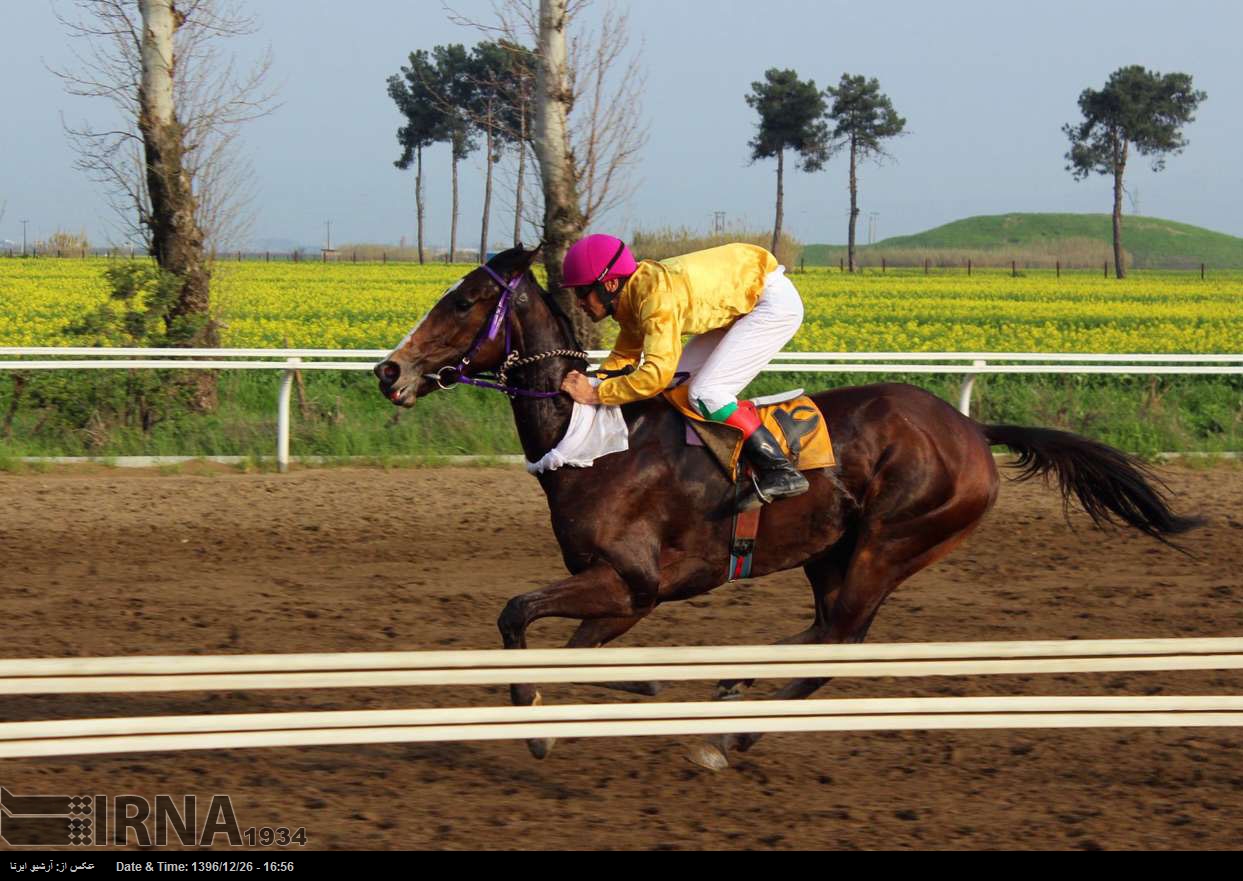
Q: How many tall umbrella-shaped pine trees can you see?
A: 7